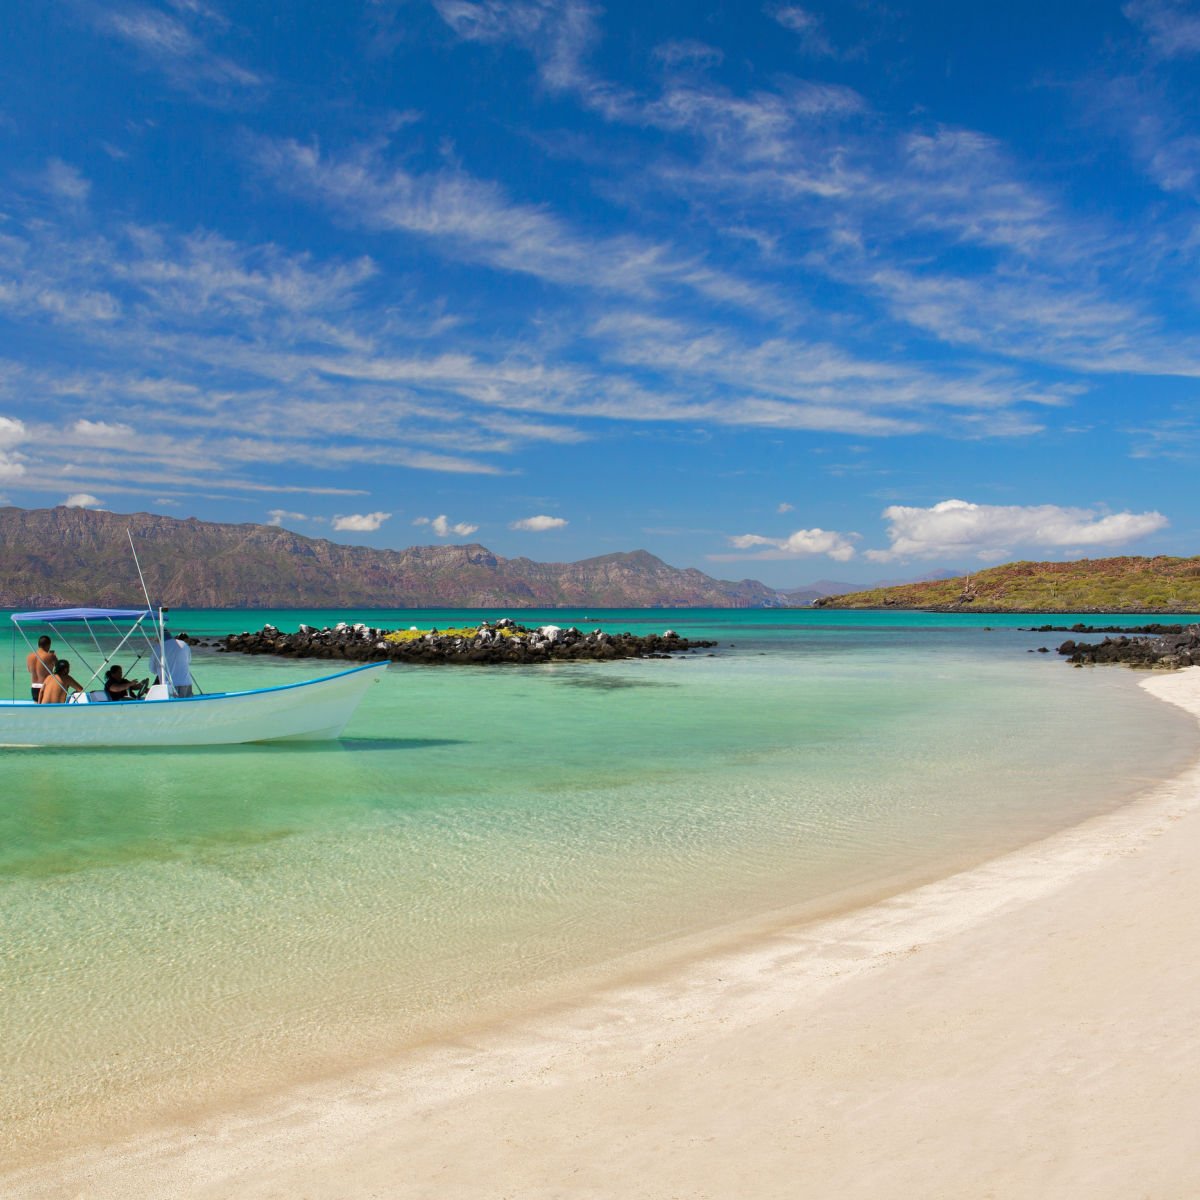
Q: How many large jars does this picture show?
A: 0